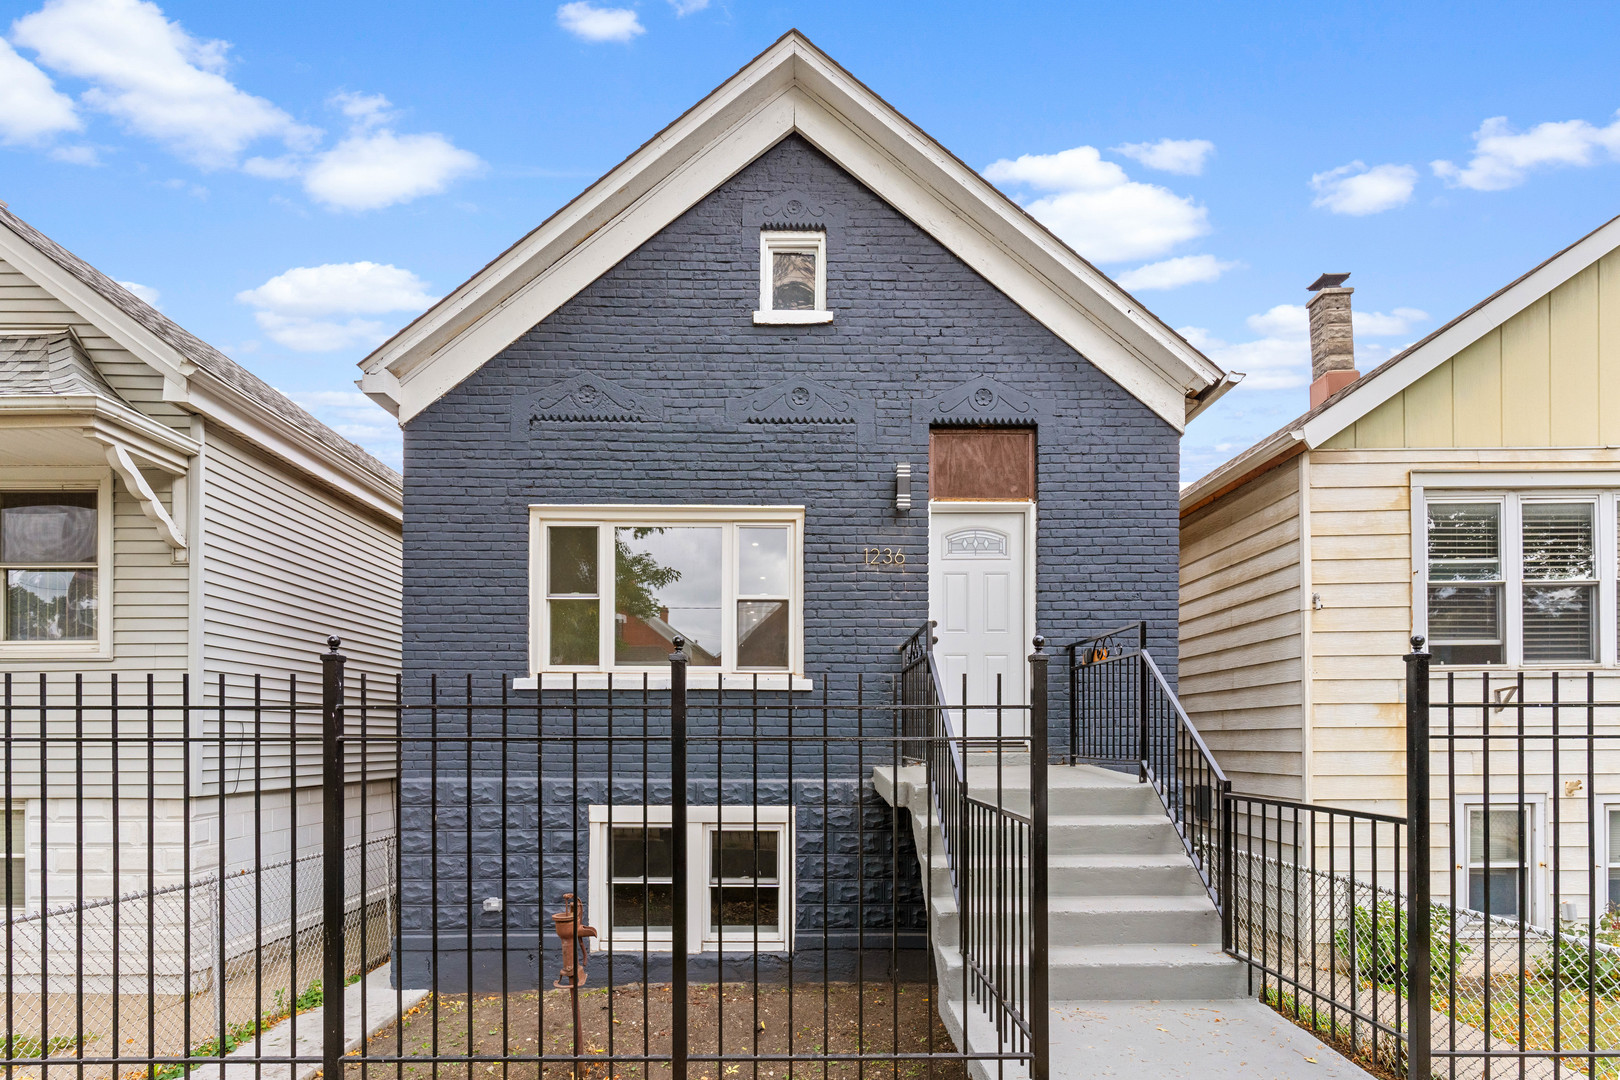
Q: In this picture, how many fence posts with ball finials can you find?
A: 4